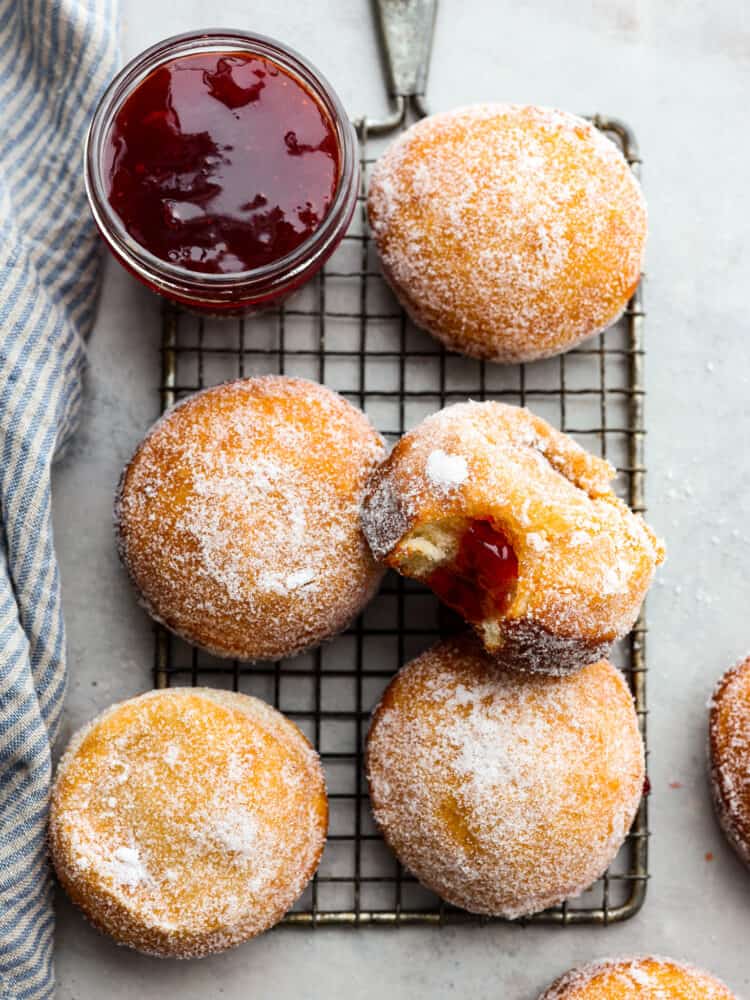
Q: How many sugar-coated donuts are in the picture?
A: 7